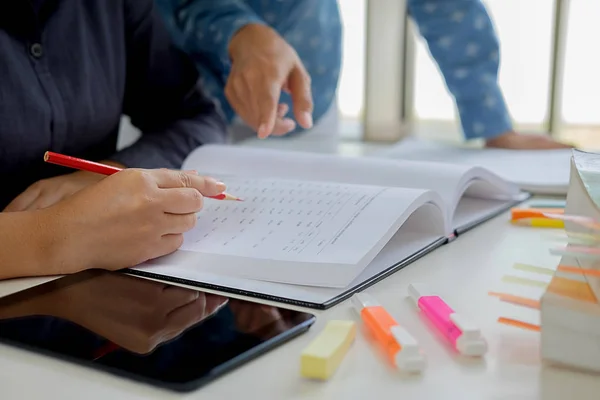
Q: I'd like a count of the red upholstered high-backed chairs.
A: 0